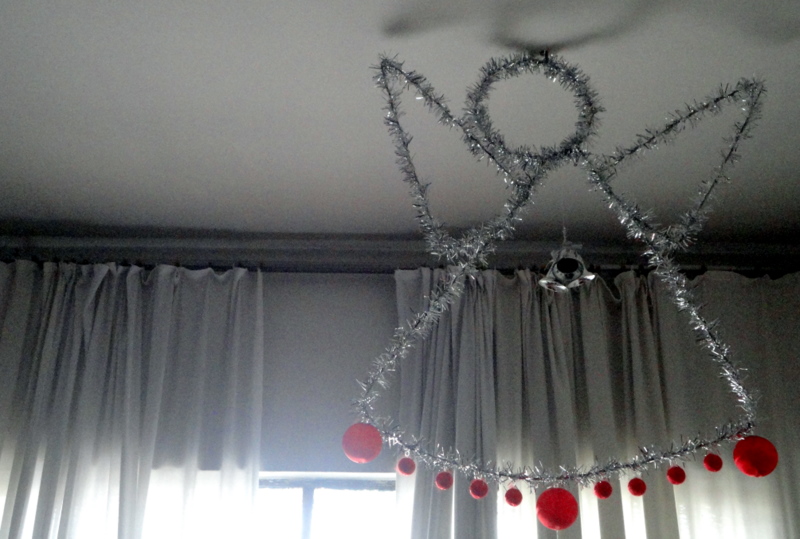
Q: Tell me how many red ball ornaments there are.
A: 11